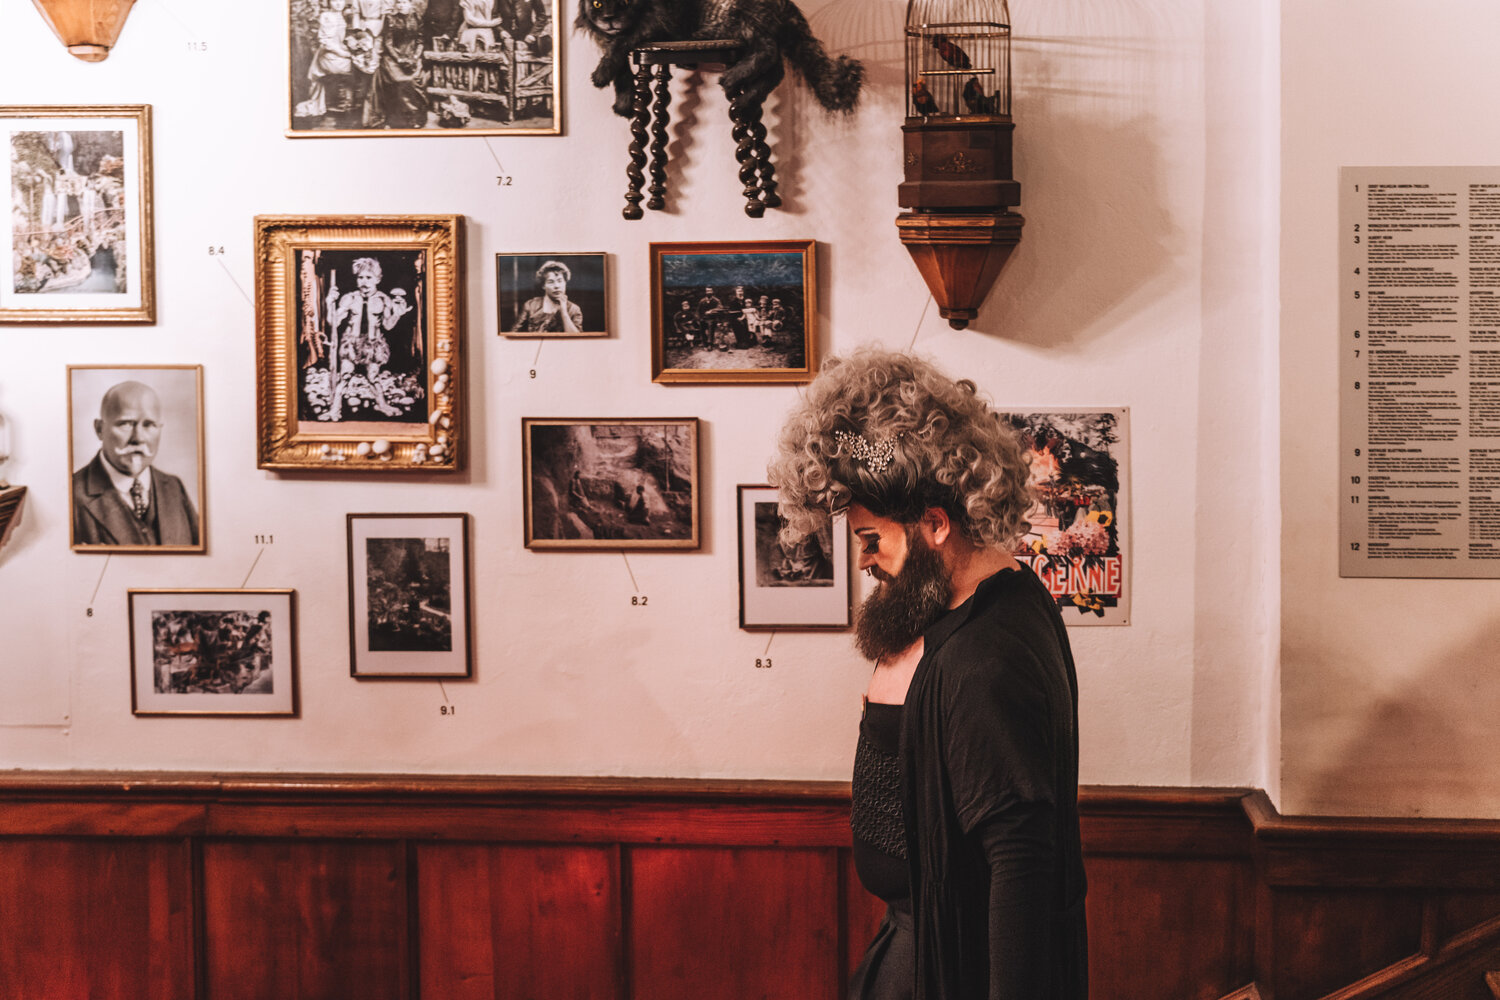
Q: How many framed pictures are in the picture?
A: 10